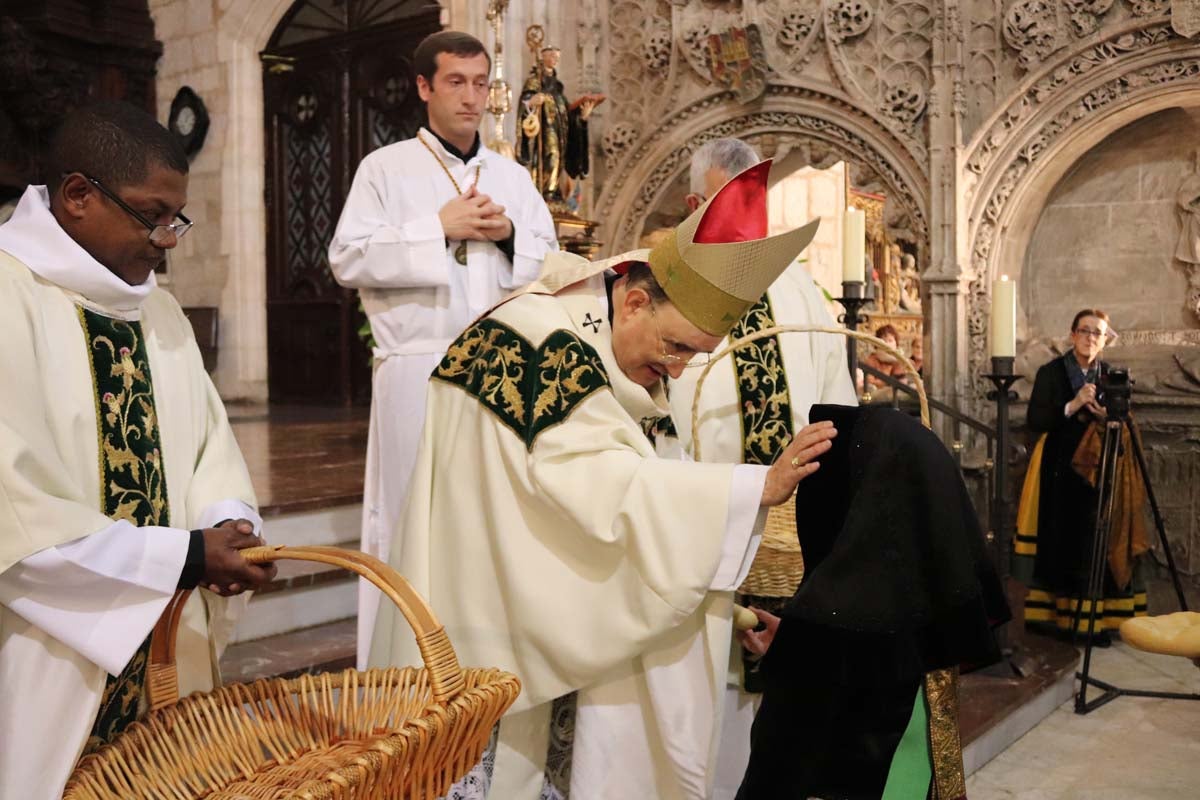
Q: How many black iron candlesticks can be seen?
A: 2